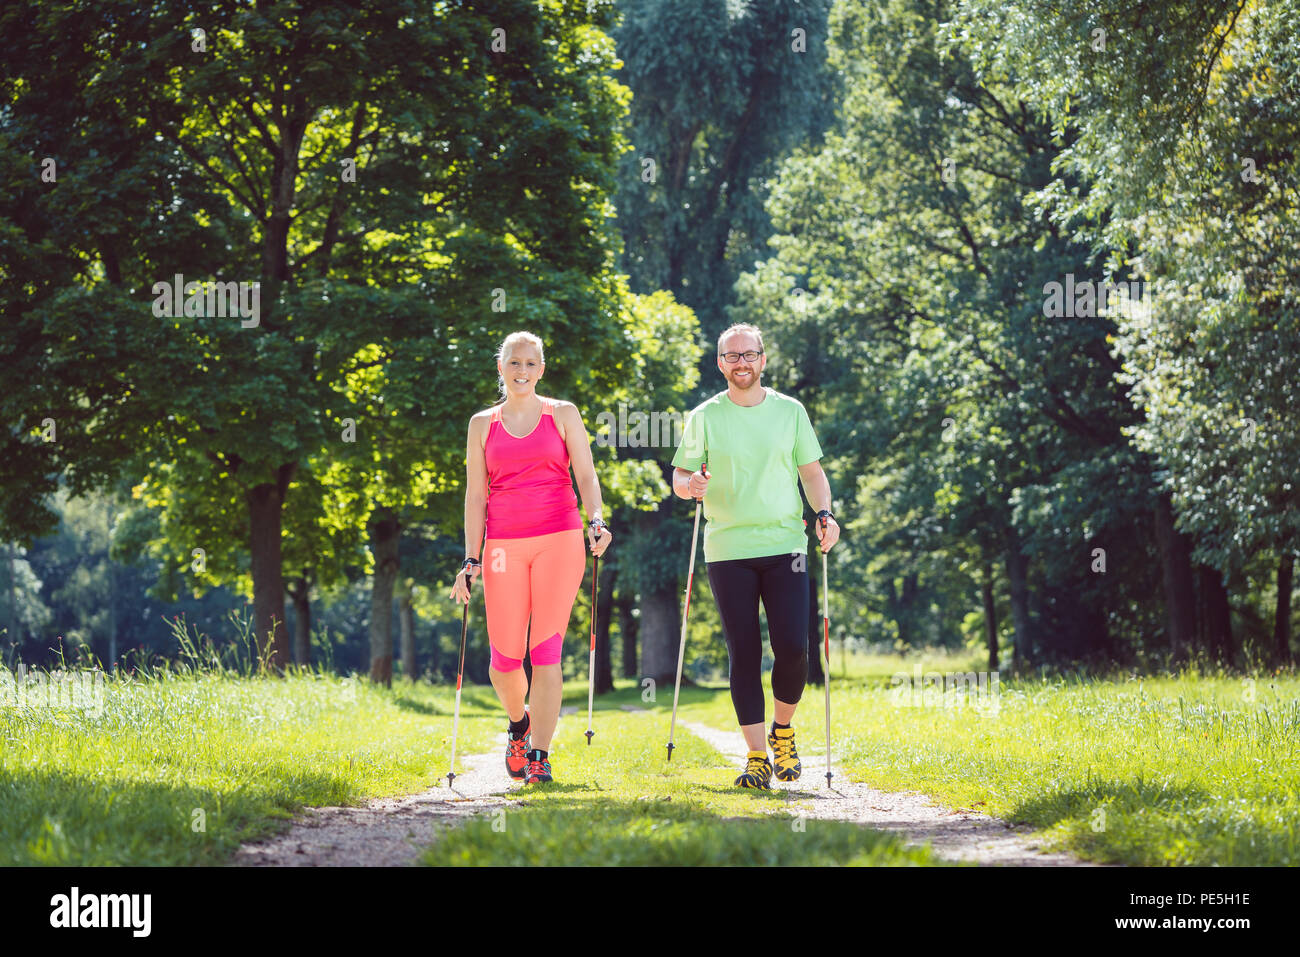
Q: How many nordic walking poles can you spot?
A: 4